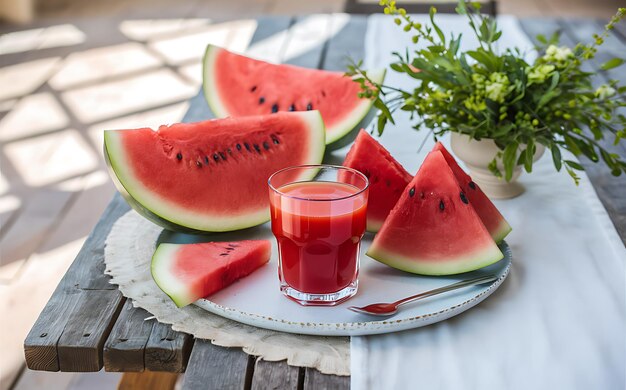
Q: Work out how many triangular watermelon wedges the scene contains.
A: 4